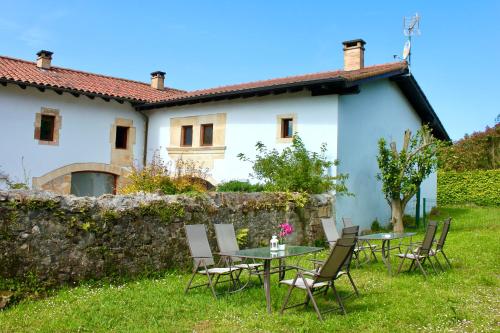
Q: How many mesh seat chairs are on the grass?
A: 8